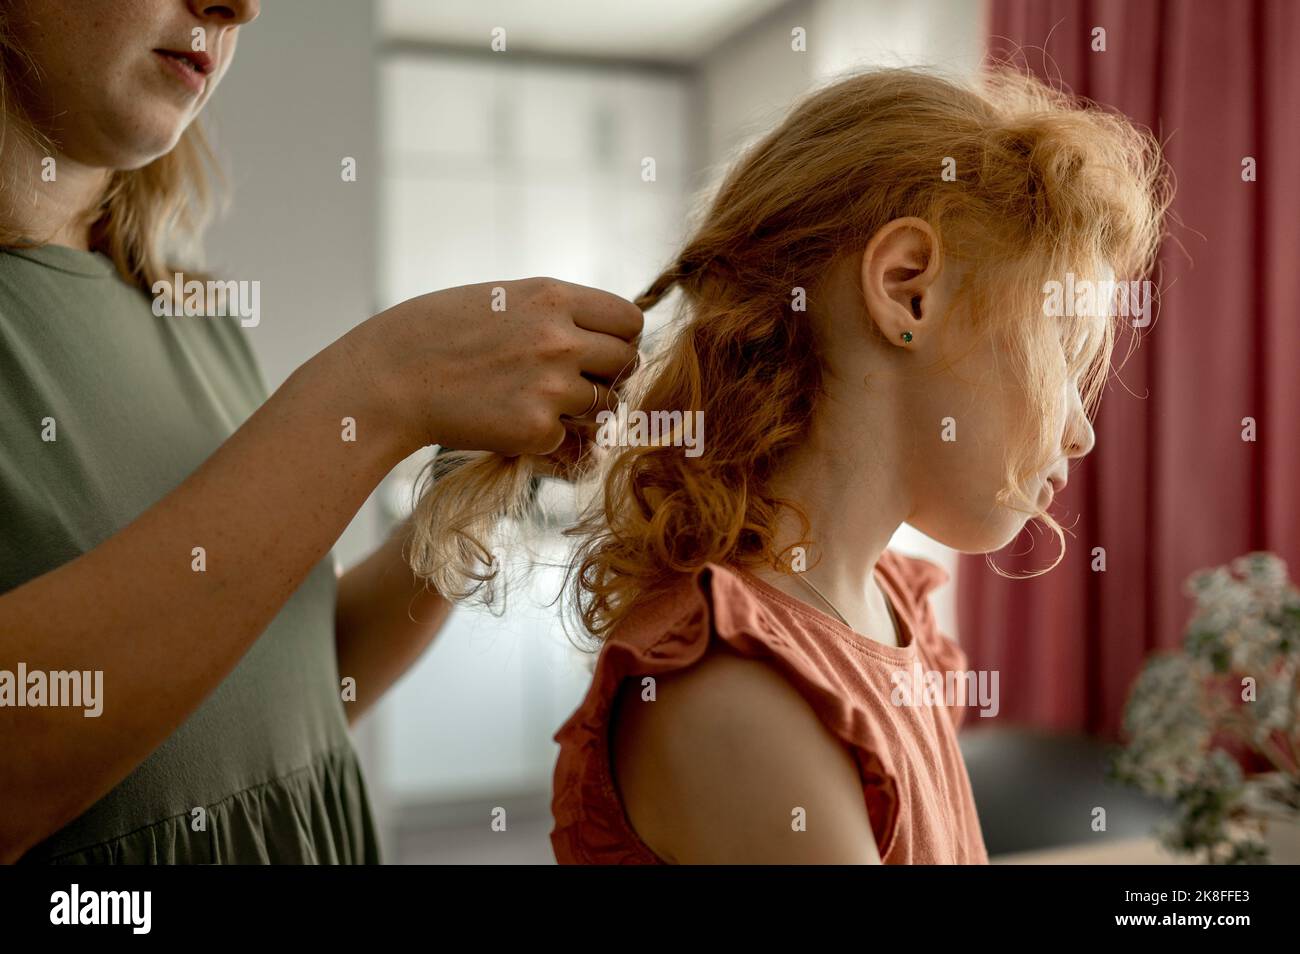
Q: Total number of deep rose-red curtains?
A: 1